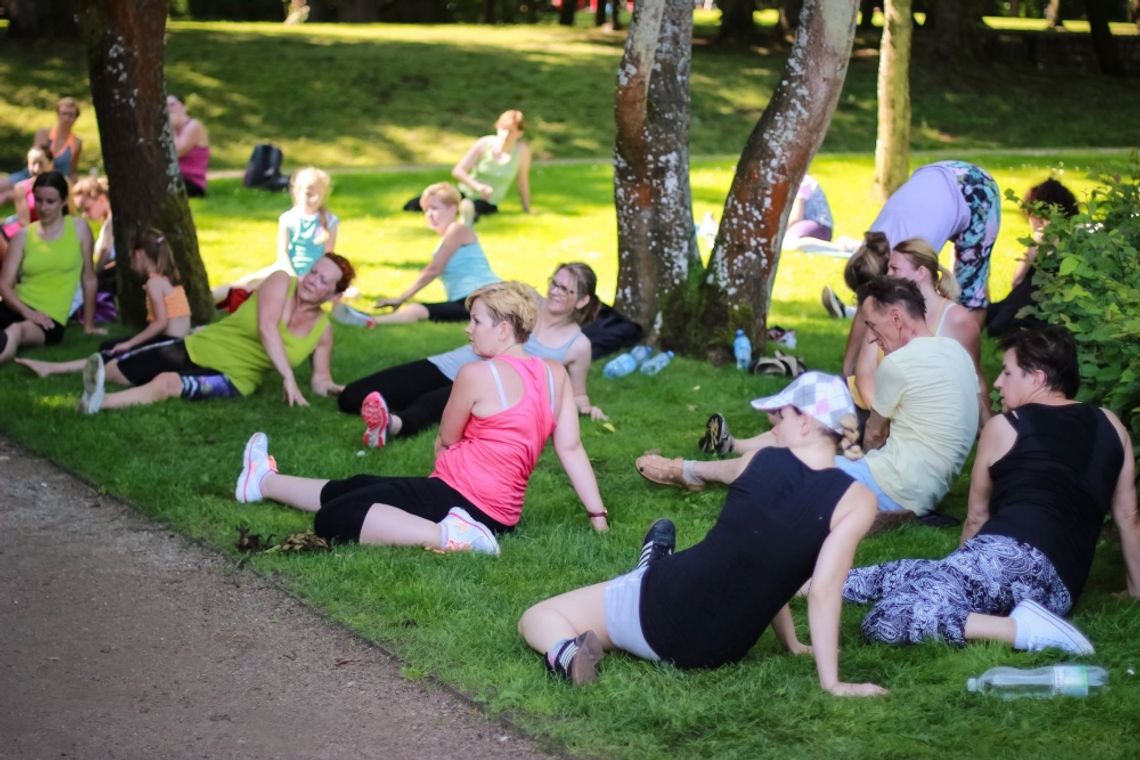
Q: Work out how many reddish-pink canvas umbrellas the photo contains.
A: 0